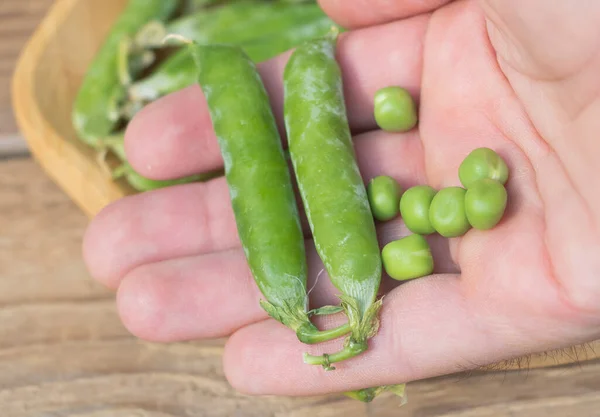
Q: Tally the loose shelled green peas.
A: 7